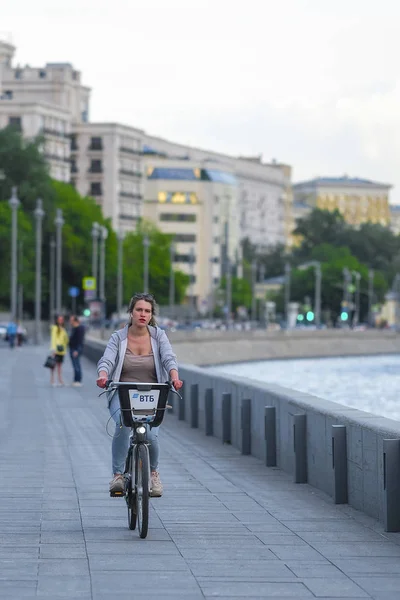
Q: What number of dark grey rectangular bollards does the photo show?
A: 10